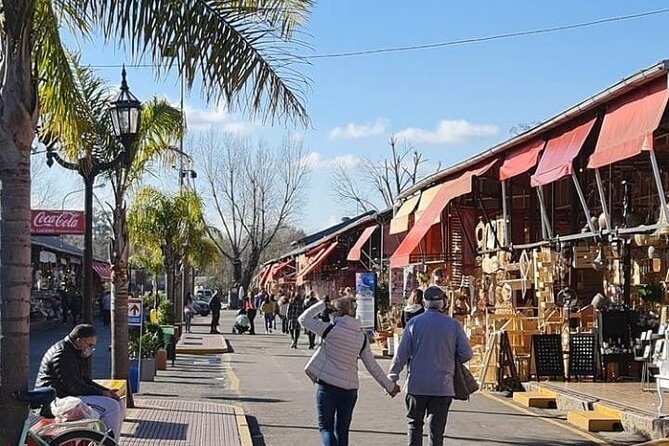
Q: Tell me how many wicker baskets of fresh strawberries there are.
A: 0